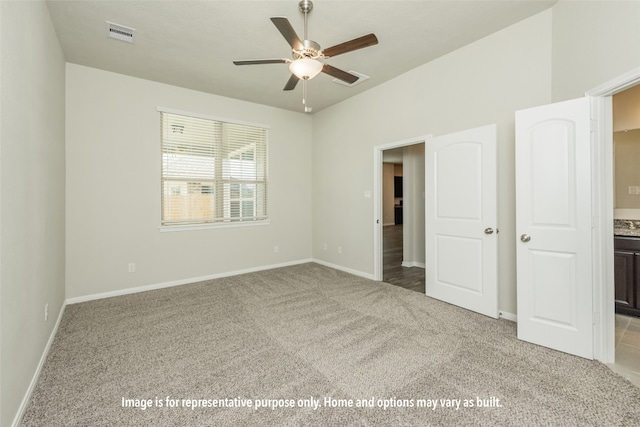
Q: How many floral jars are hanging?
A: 0